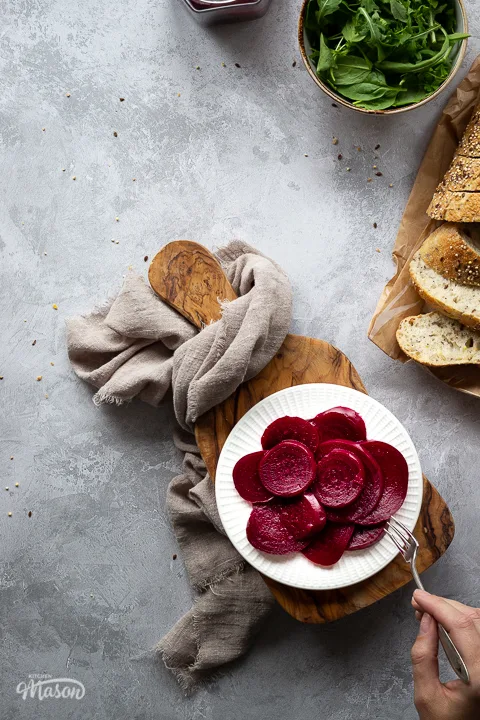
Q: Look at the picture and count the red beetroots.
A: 11